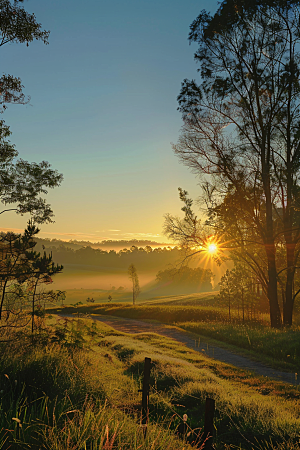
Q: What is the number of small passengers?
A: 0